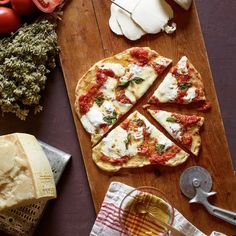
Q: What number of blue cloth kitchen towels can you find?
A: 0